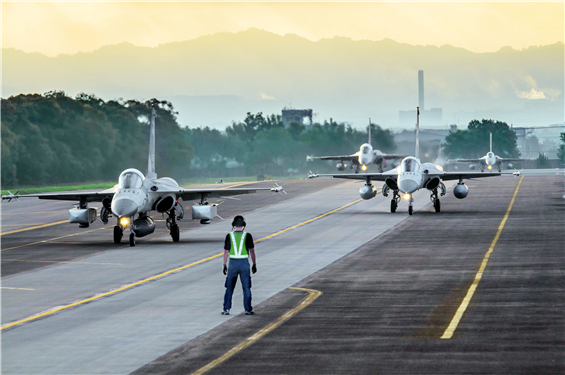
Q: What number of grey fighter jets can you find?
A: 4